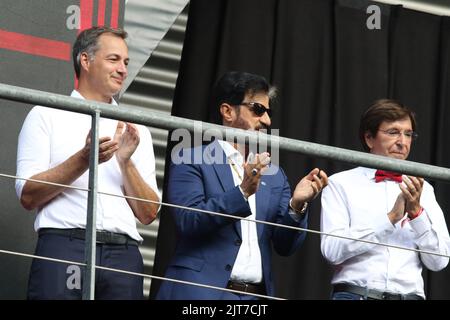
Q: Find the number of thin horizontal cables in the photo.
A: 2